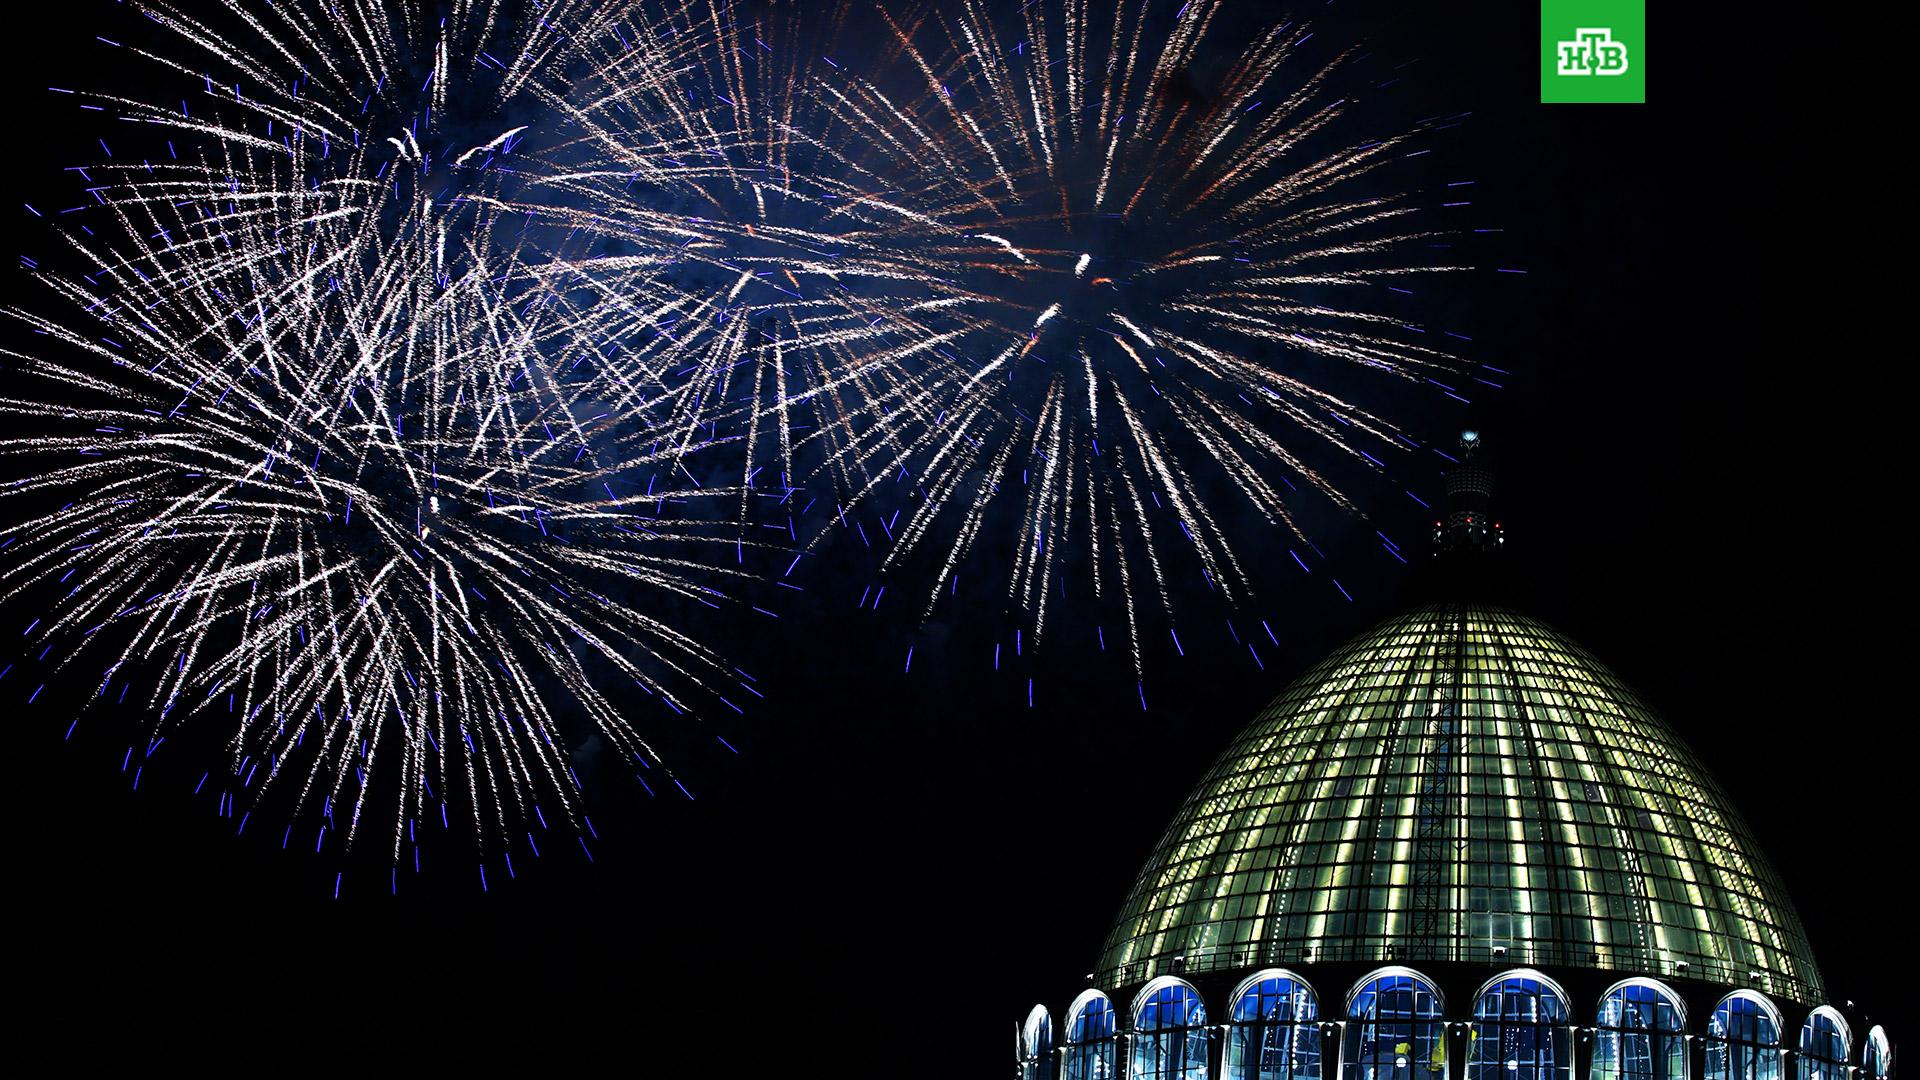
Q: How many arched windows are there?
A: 10